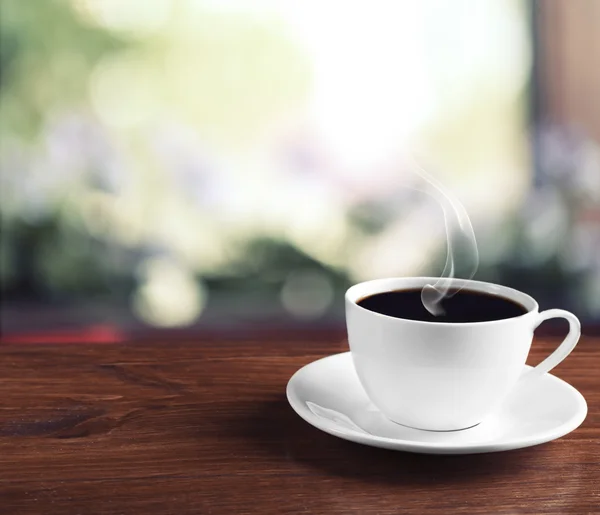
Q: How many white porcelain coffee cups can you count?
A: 1